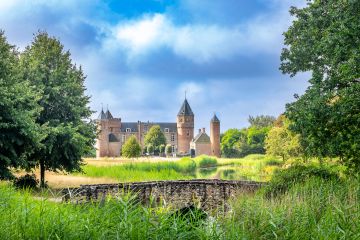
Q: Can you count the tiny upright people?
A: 0